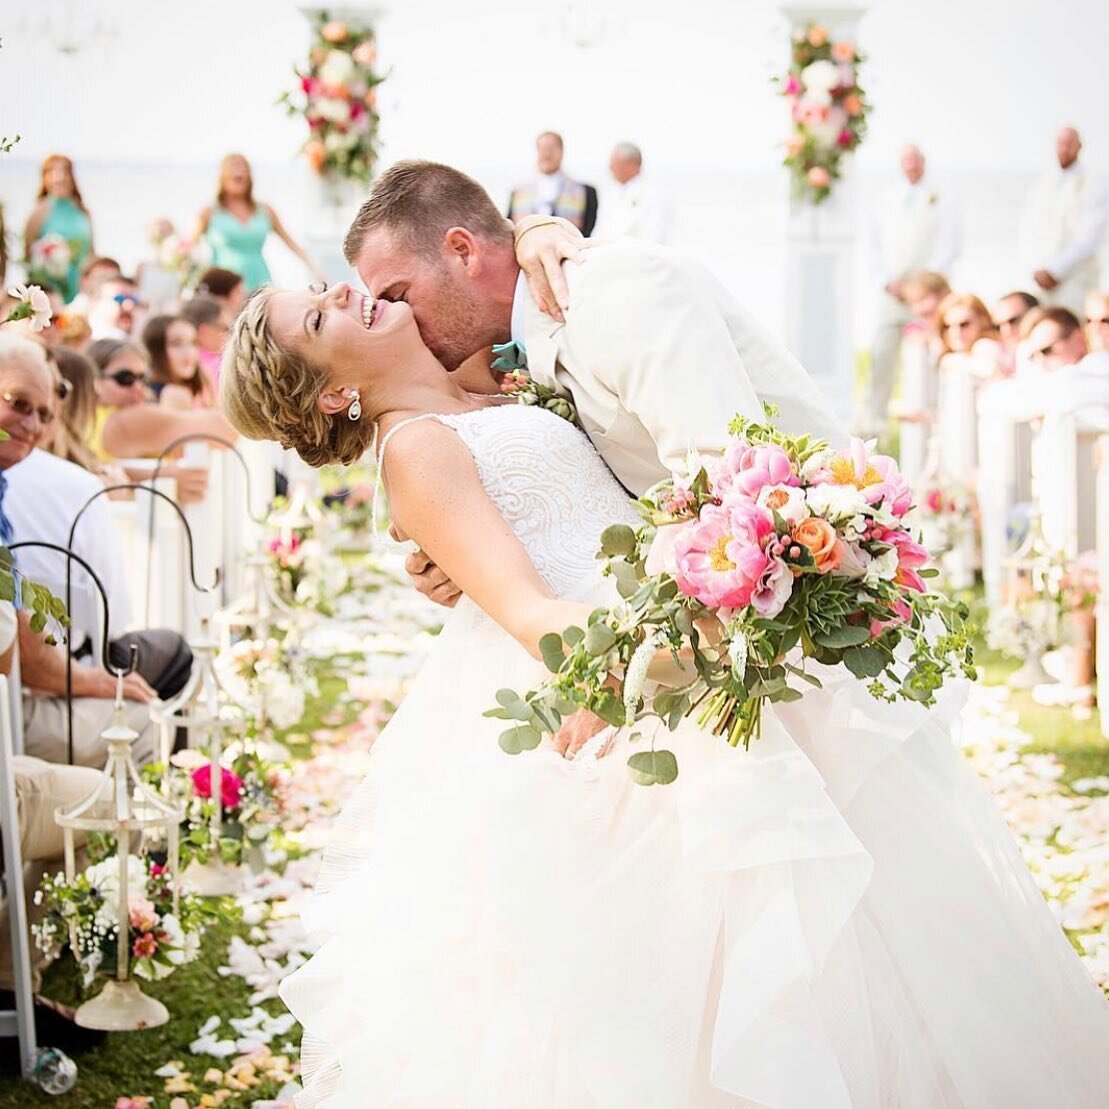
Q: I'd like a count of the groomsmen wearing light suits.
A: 3